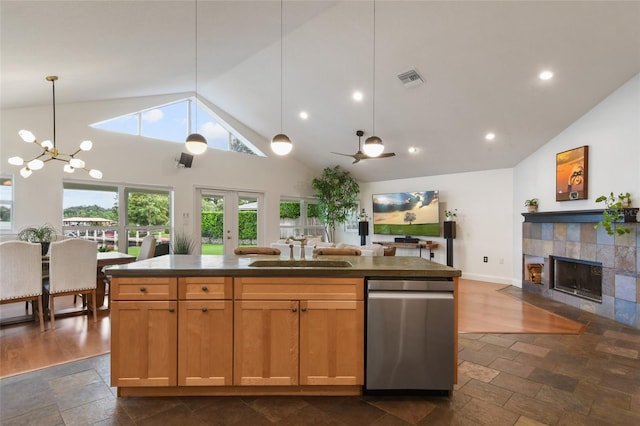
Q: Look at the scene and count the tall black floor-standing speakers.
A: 2